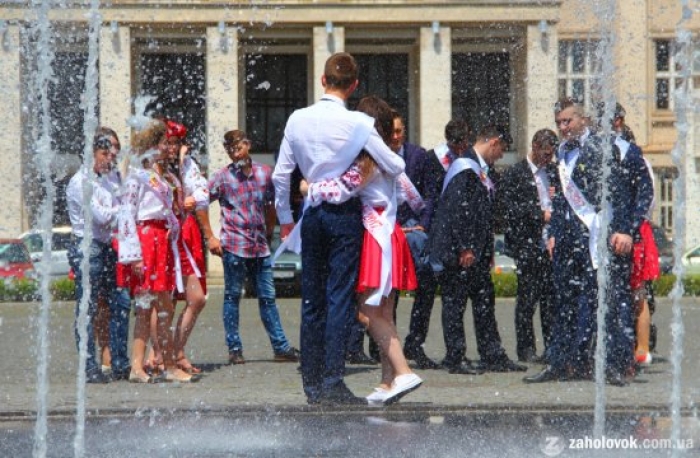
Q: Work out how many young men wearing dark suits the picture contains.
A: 6